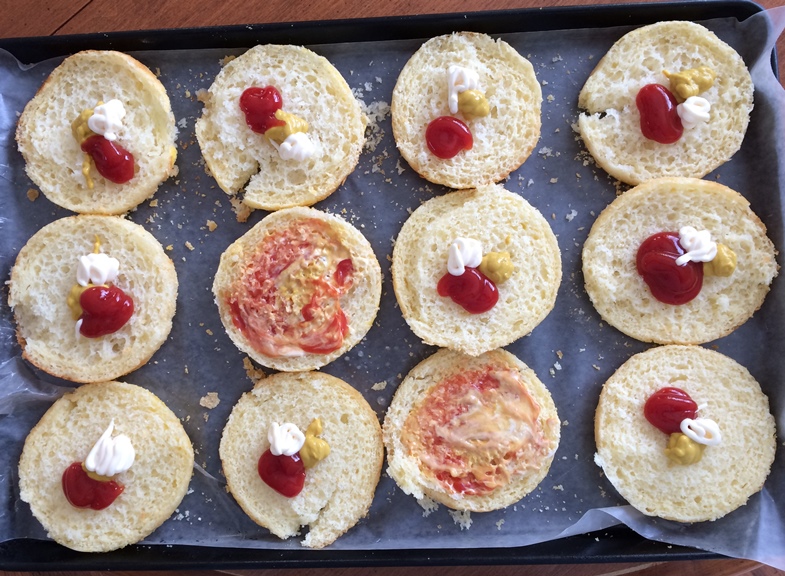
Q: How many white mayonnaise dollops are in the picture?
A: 10